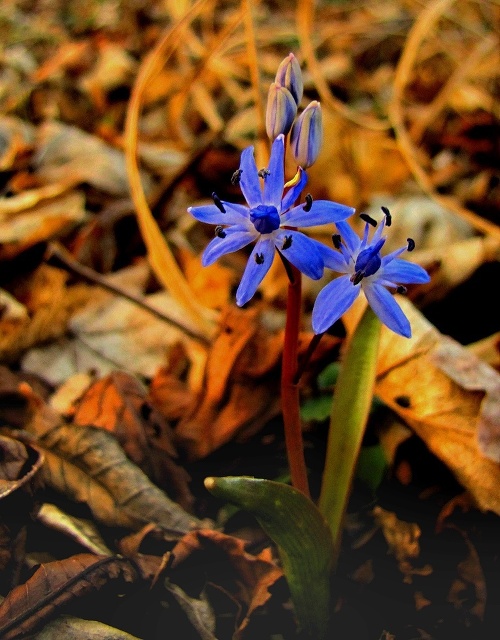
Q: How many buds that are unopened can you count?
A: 3